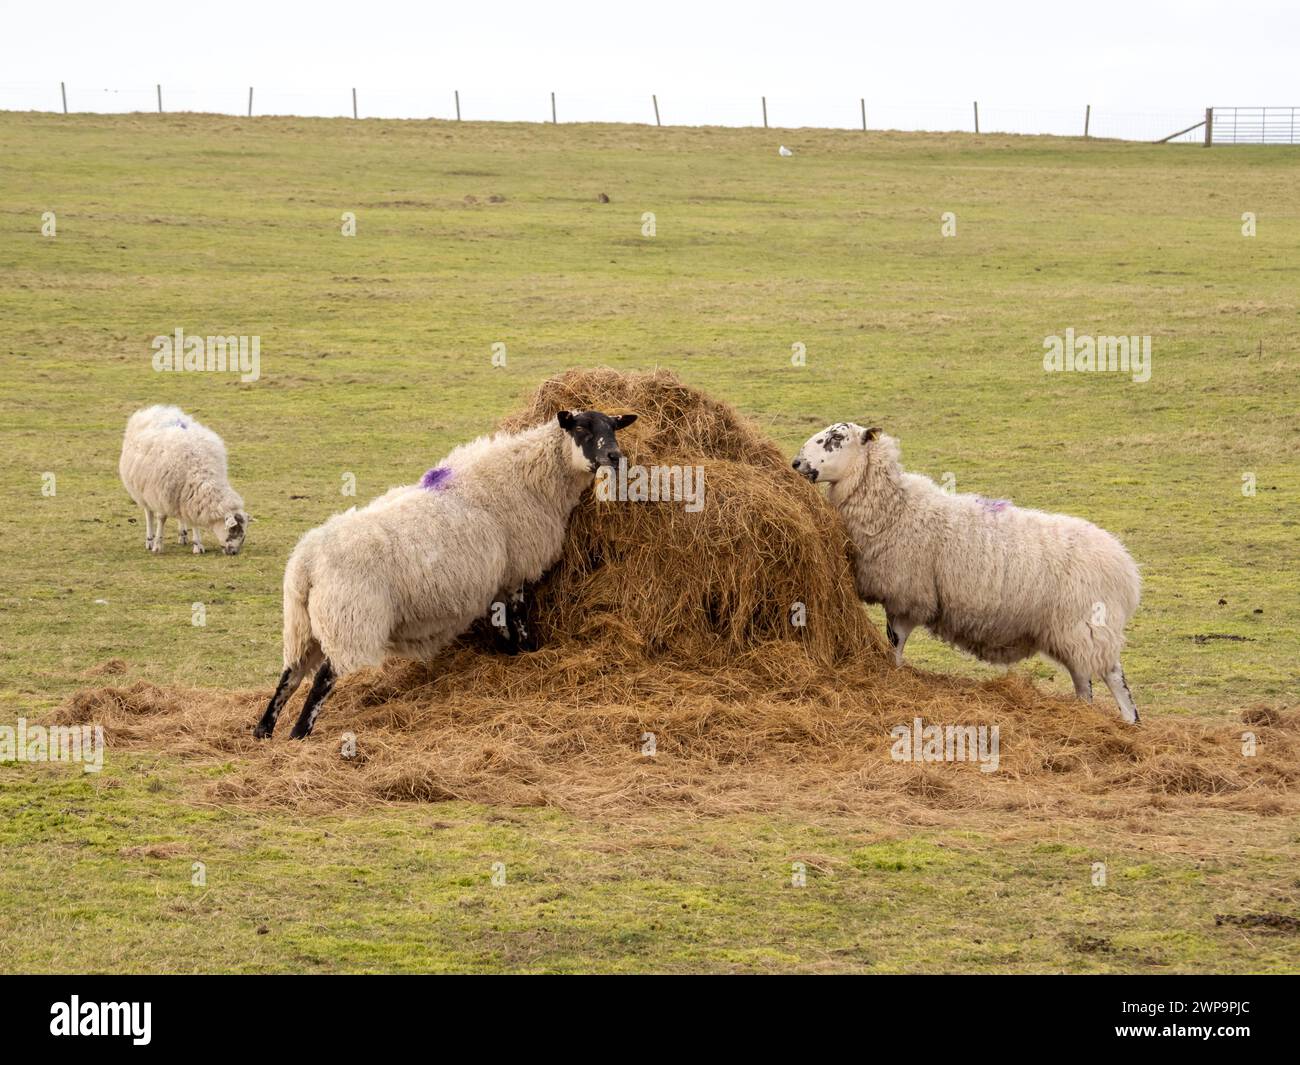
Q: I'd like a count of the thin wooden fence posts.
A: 11